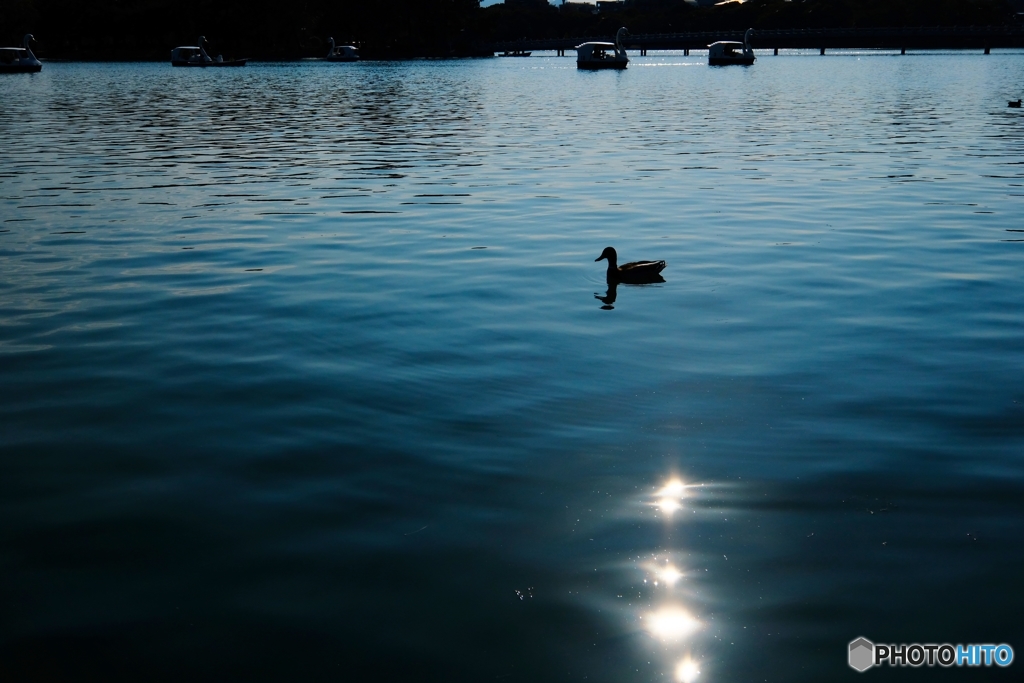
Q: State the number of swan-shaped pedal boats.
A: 5